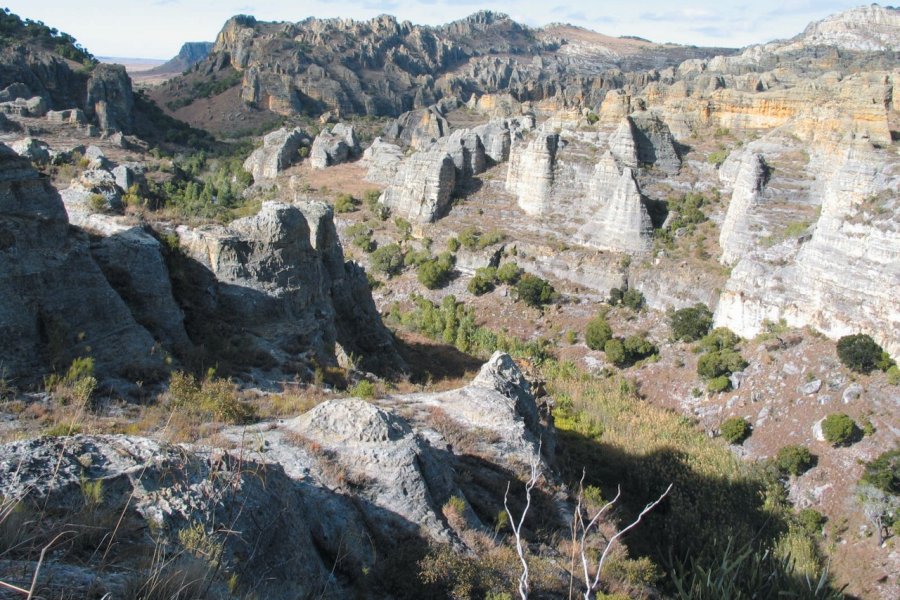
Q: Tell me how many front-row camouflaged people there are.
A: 0